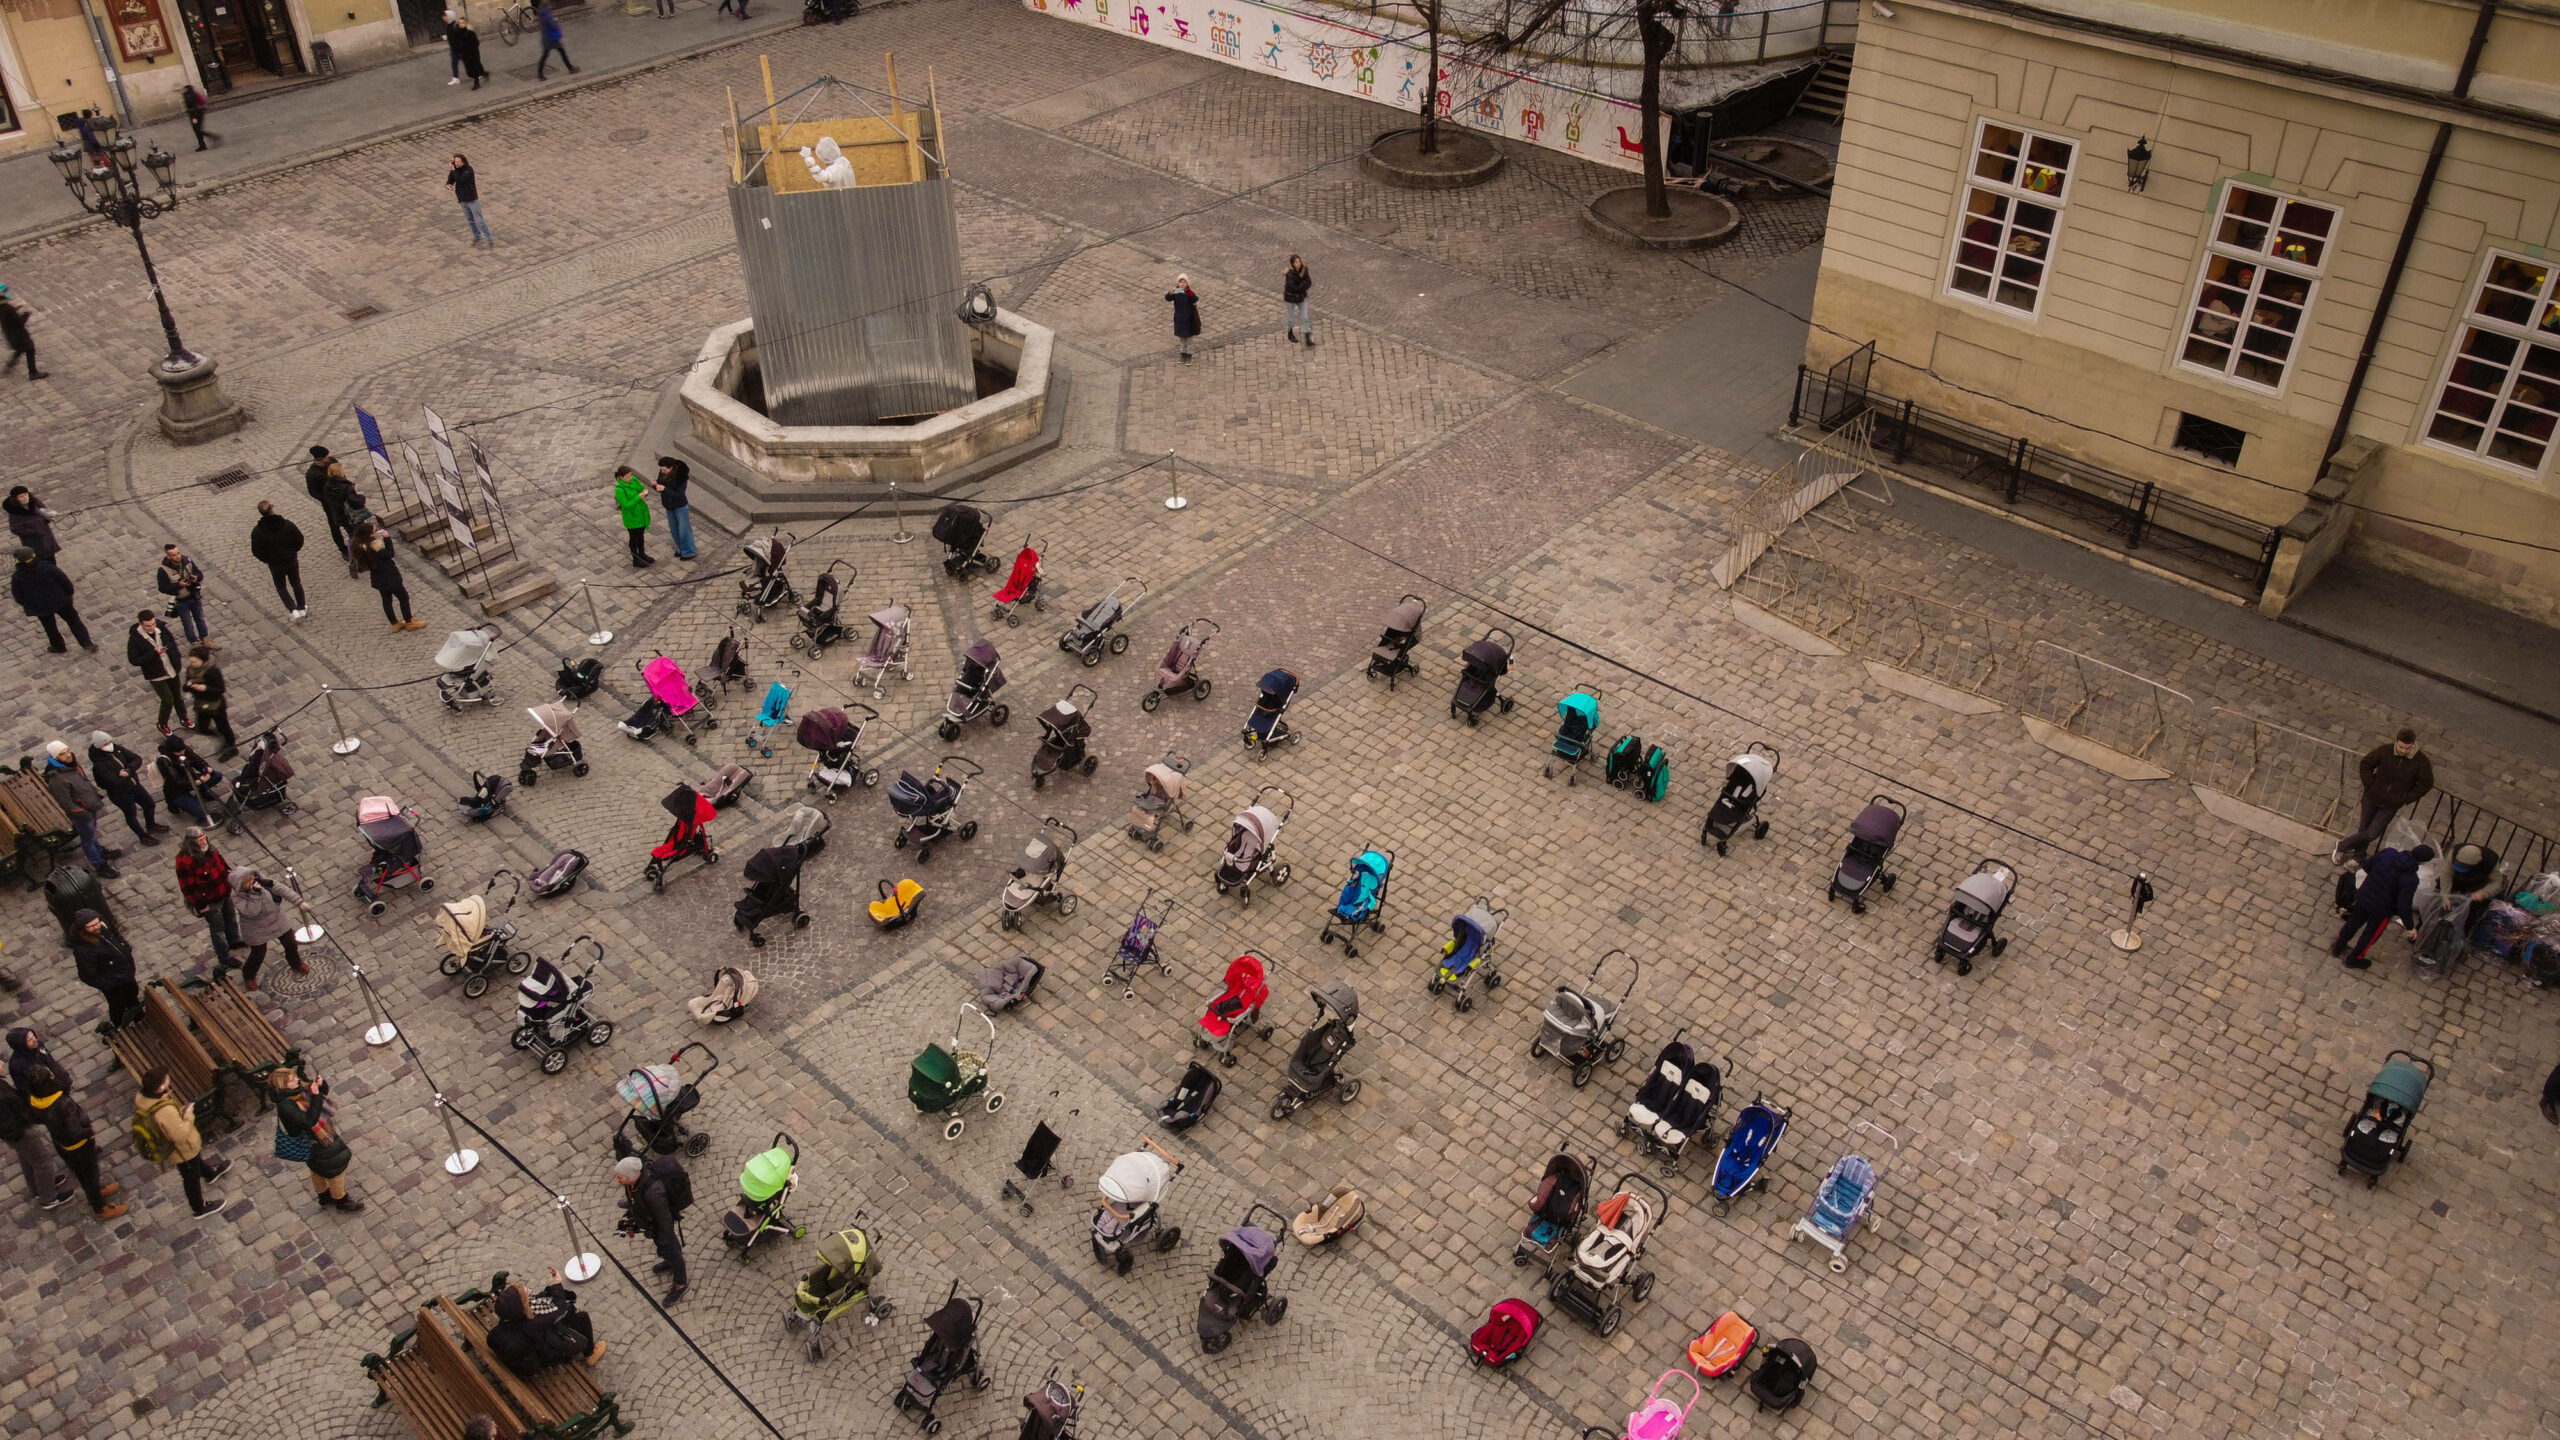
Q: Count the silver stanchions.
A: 10